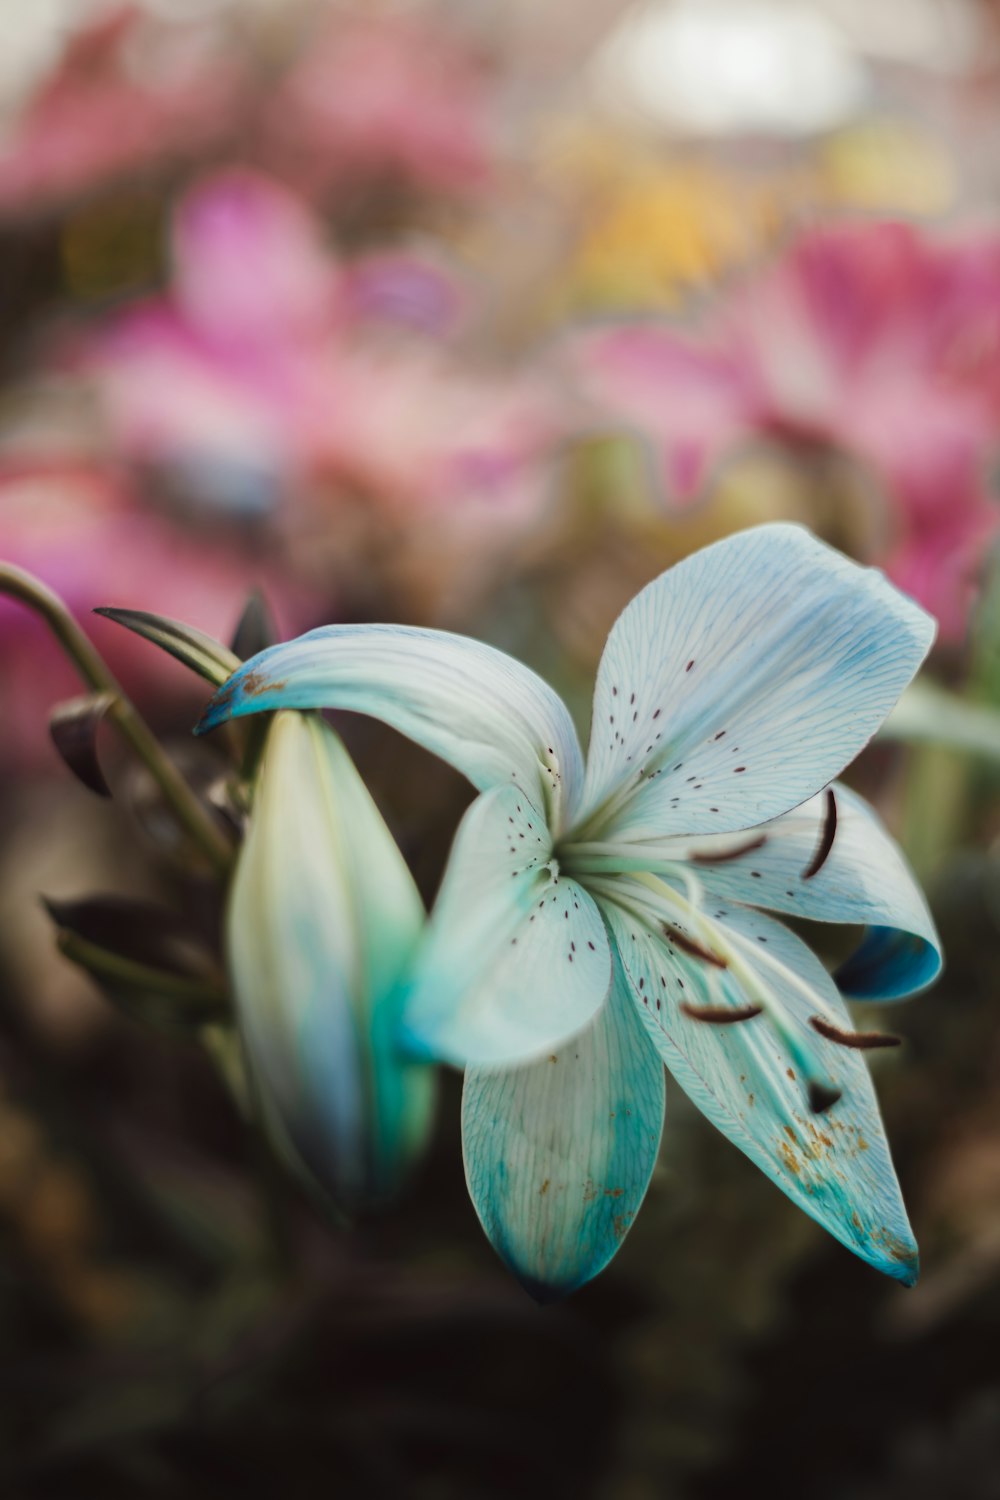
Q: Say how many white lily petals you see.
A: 6